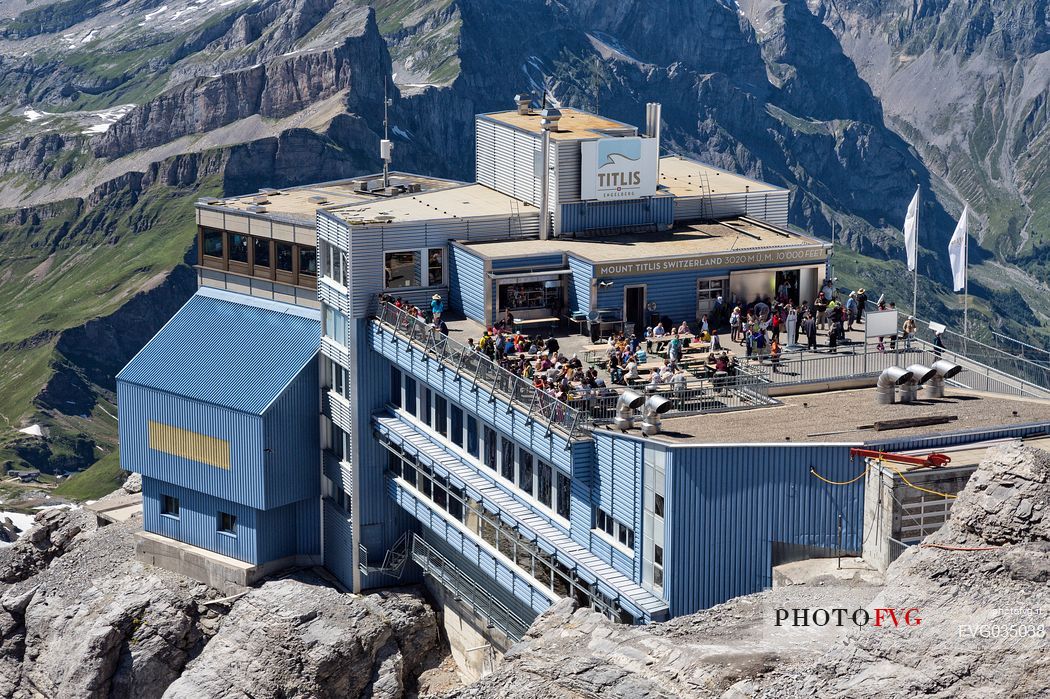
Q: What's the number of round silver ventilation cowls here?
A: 5